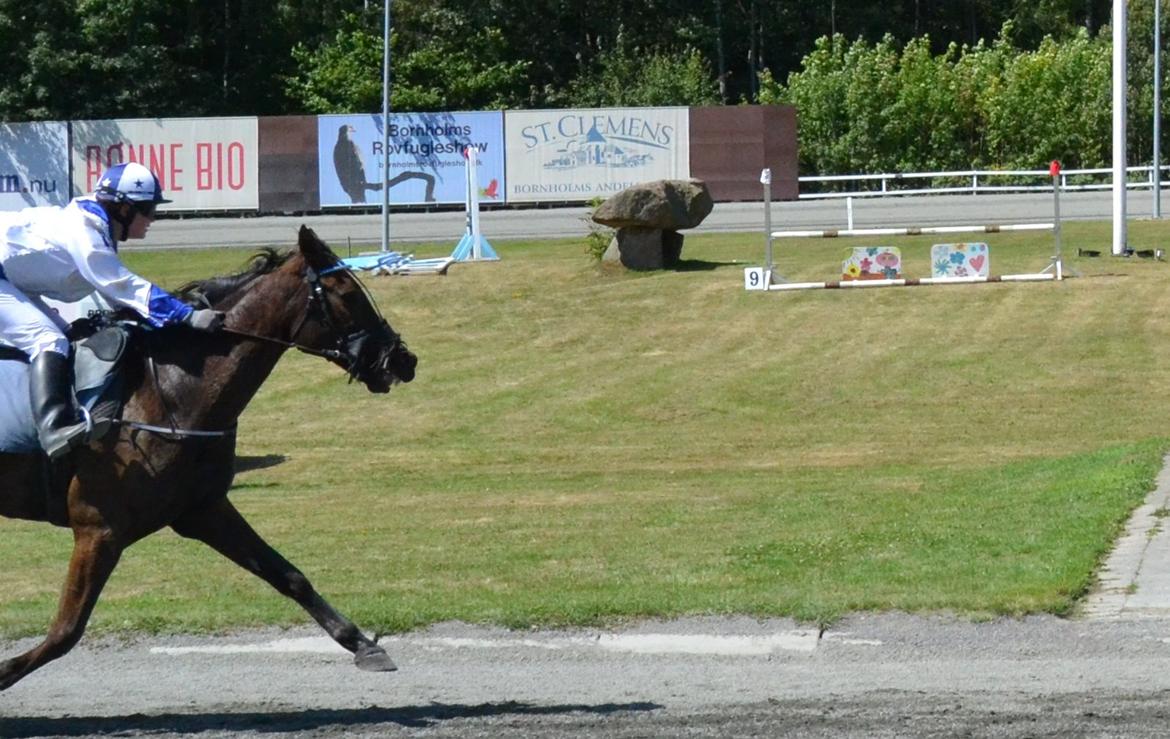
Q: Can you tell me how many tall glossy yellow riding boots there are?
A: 0